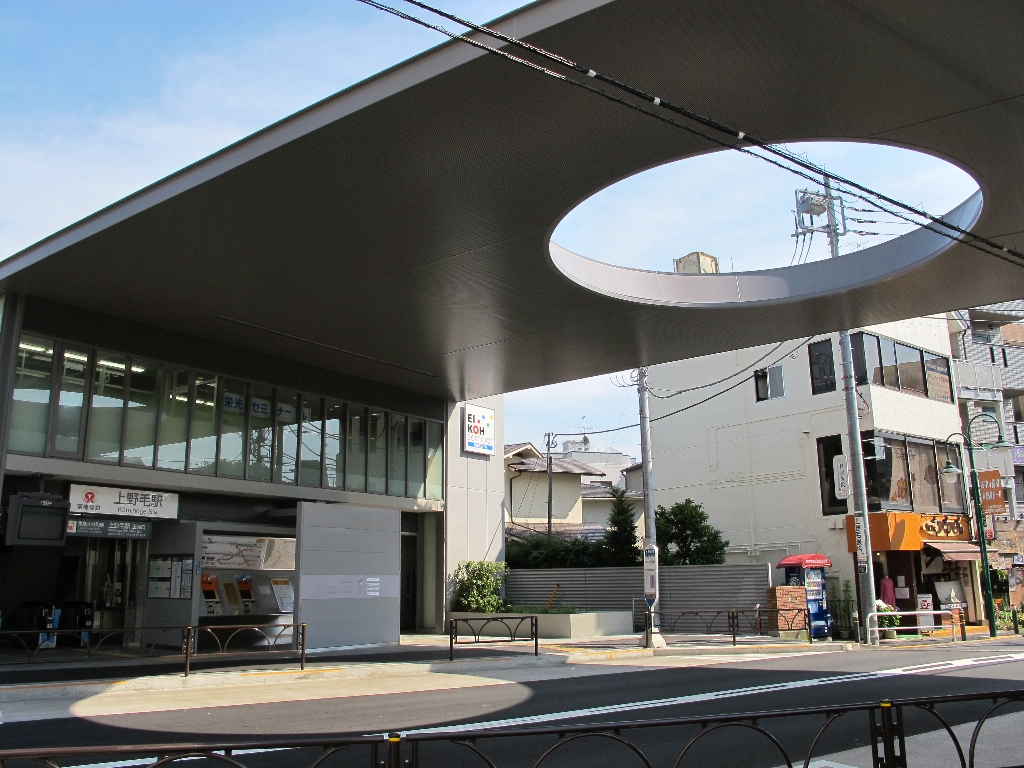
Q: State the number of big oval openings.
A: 1